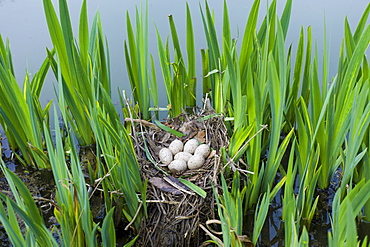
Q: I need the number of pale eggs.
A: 7